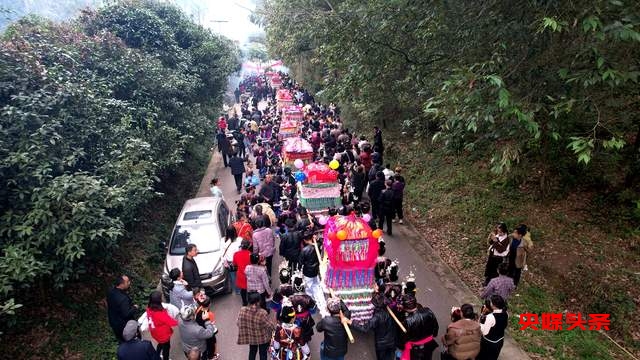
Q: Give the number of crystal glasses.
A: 0